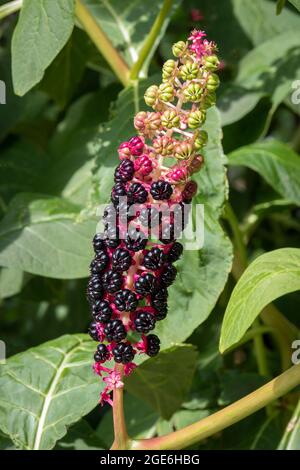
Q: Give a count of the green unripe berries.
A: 12